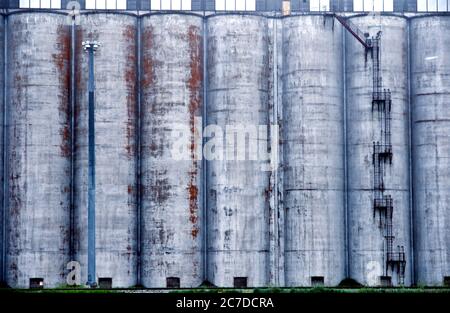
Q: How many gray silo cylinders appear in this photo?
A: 7